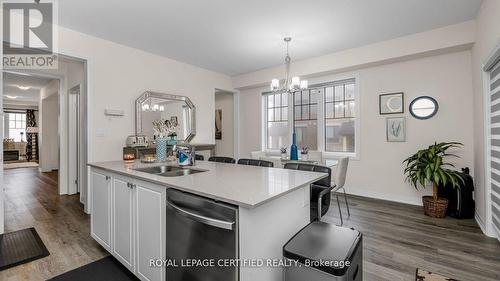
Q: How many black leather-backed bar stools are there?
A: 4